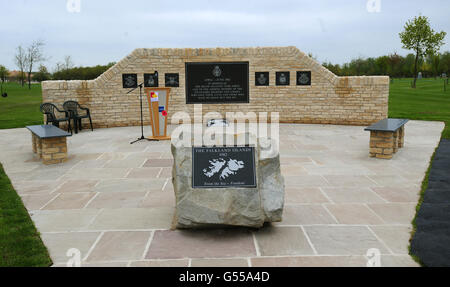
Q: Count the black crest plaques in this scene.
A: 6